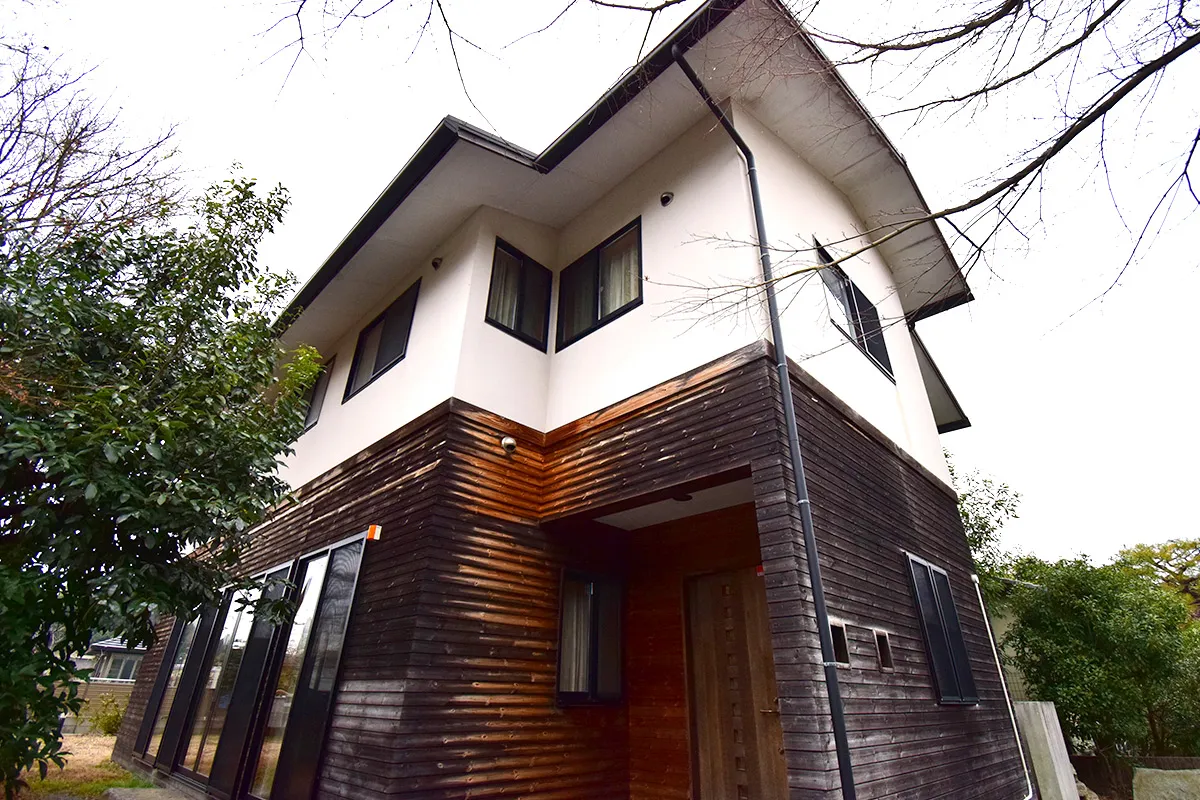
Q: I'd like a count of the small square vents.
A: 2